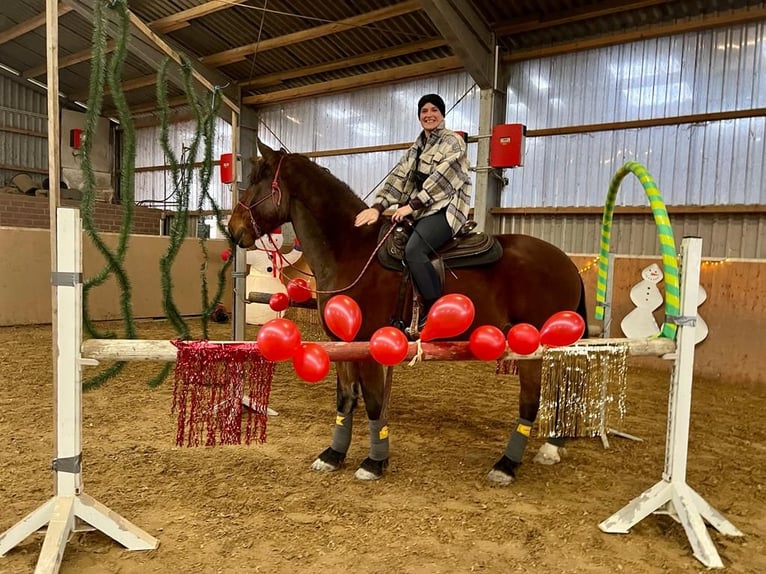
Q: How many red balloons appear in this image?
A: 10